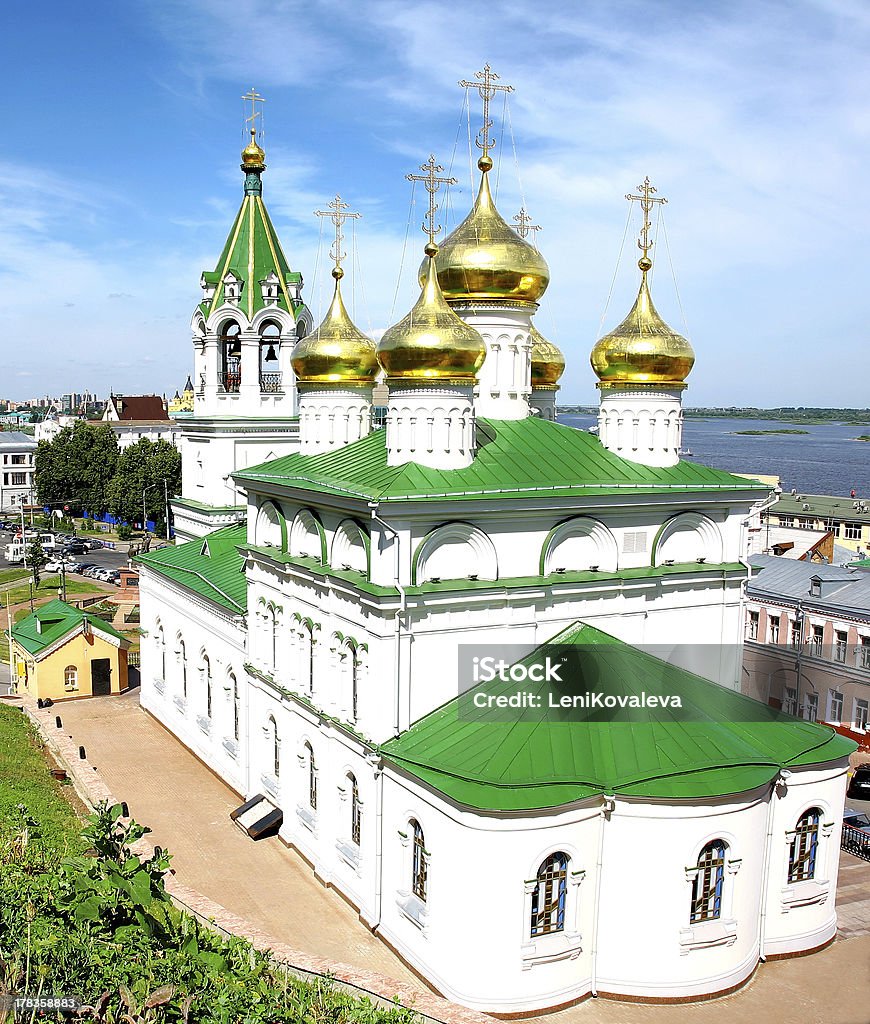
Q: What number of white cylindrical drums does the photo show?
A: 5